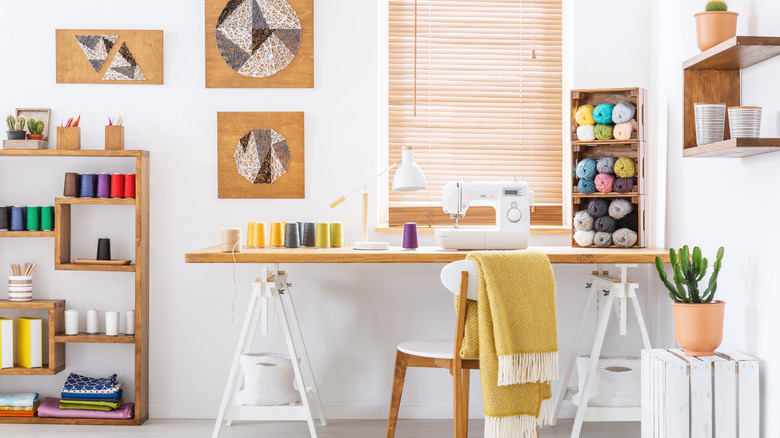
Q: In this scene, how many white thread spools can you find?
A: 4